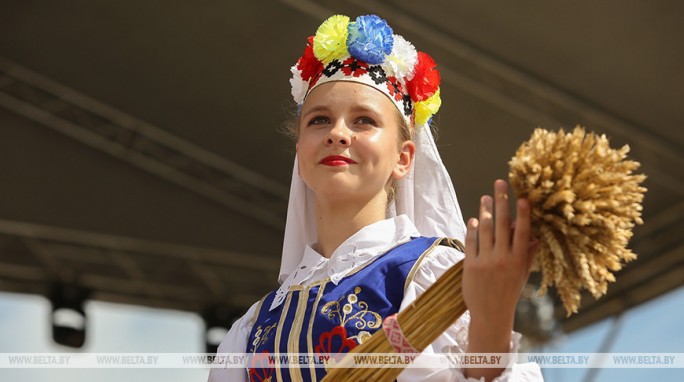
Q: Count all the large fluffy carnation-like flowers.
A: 7